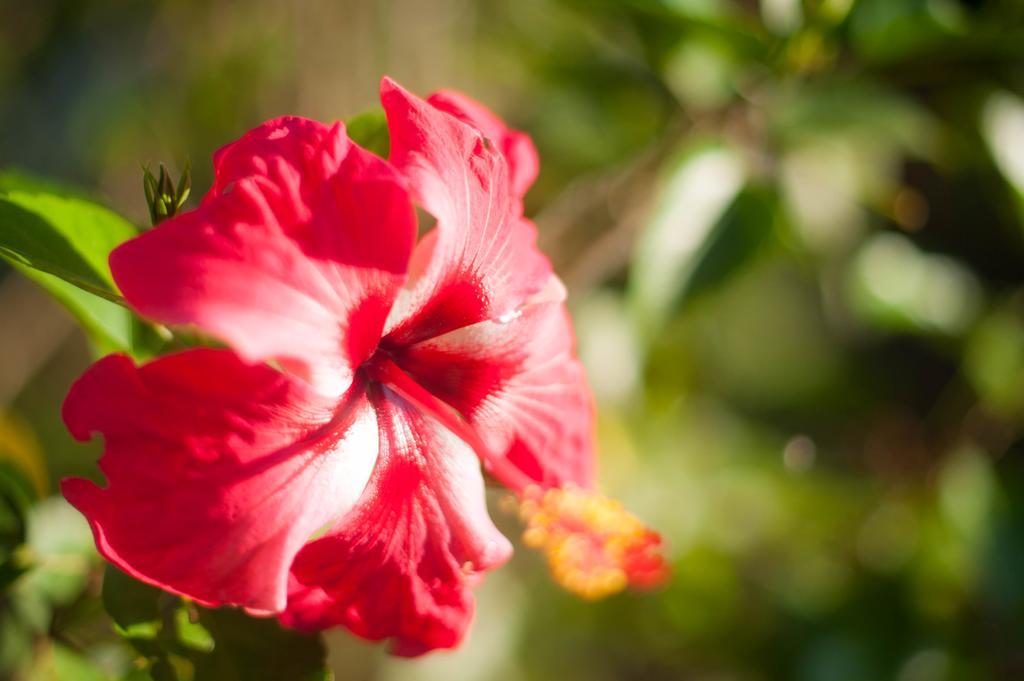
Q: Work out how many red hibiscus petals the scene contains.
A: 5